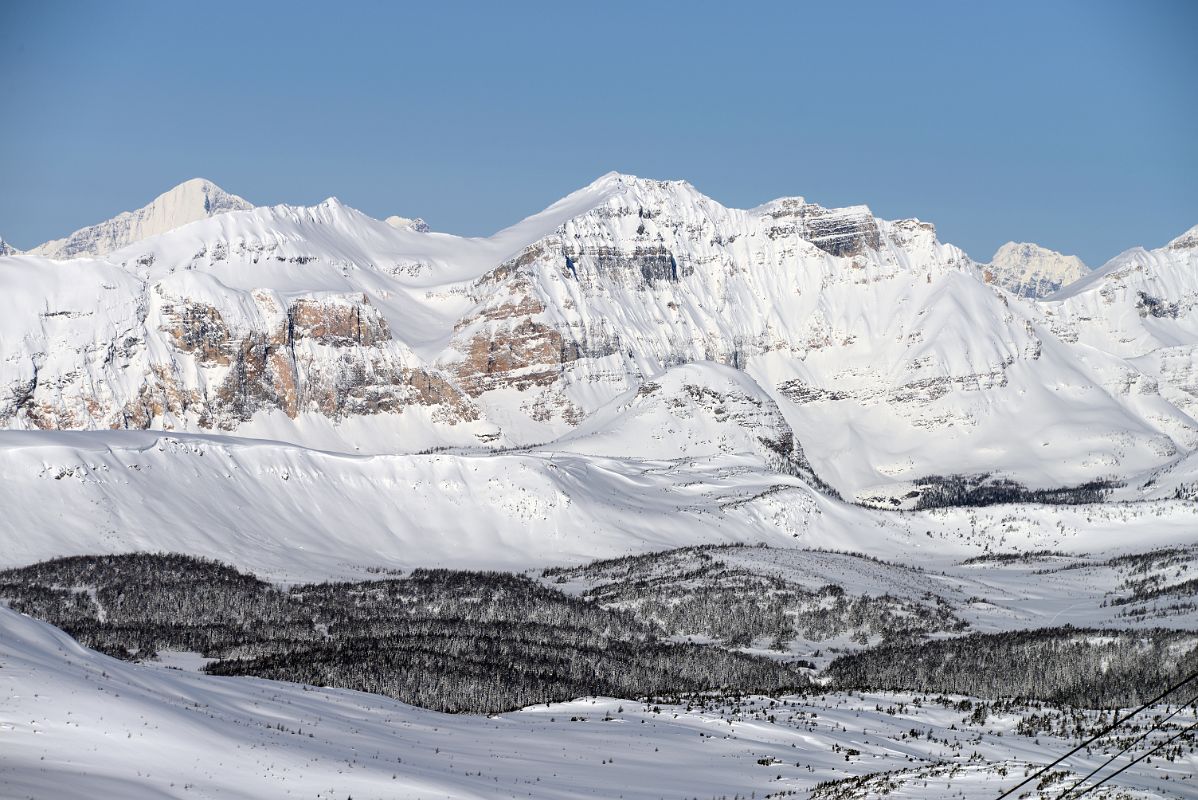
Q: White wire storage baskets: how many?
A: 0